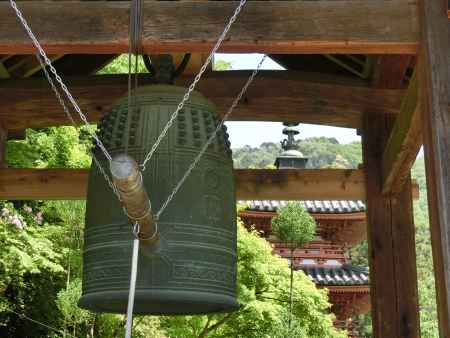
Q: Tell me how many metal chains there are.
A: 4